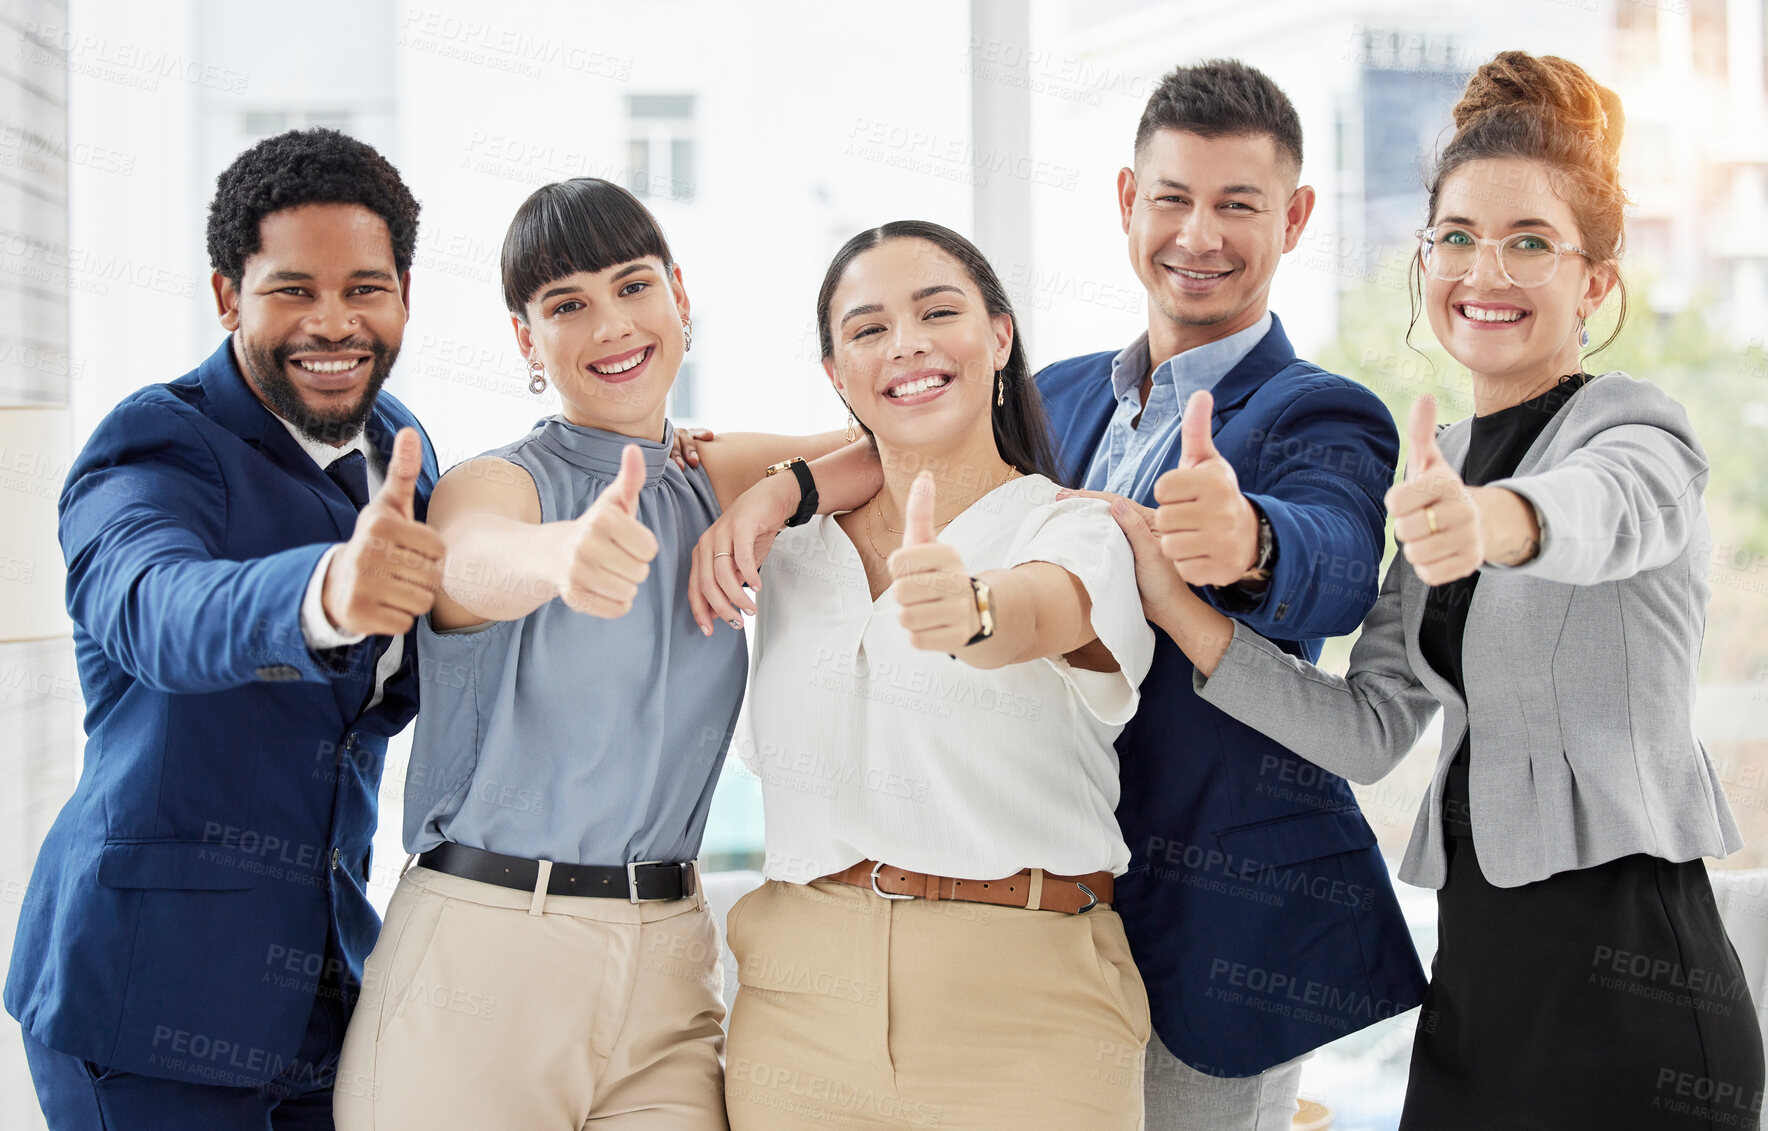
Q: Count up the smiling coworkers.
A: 5